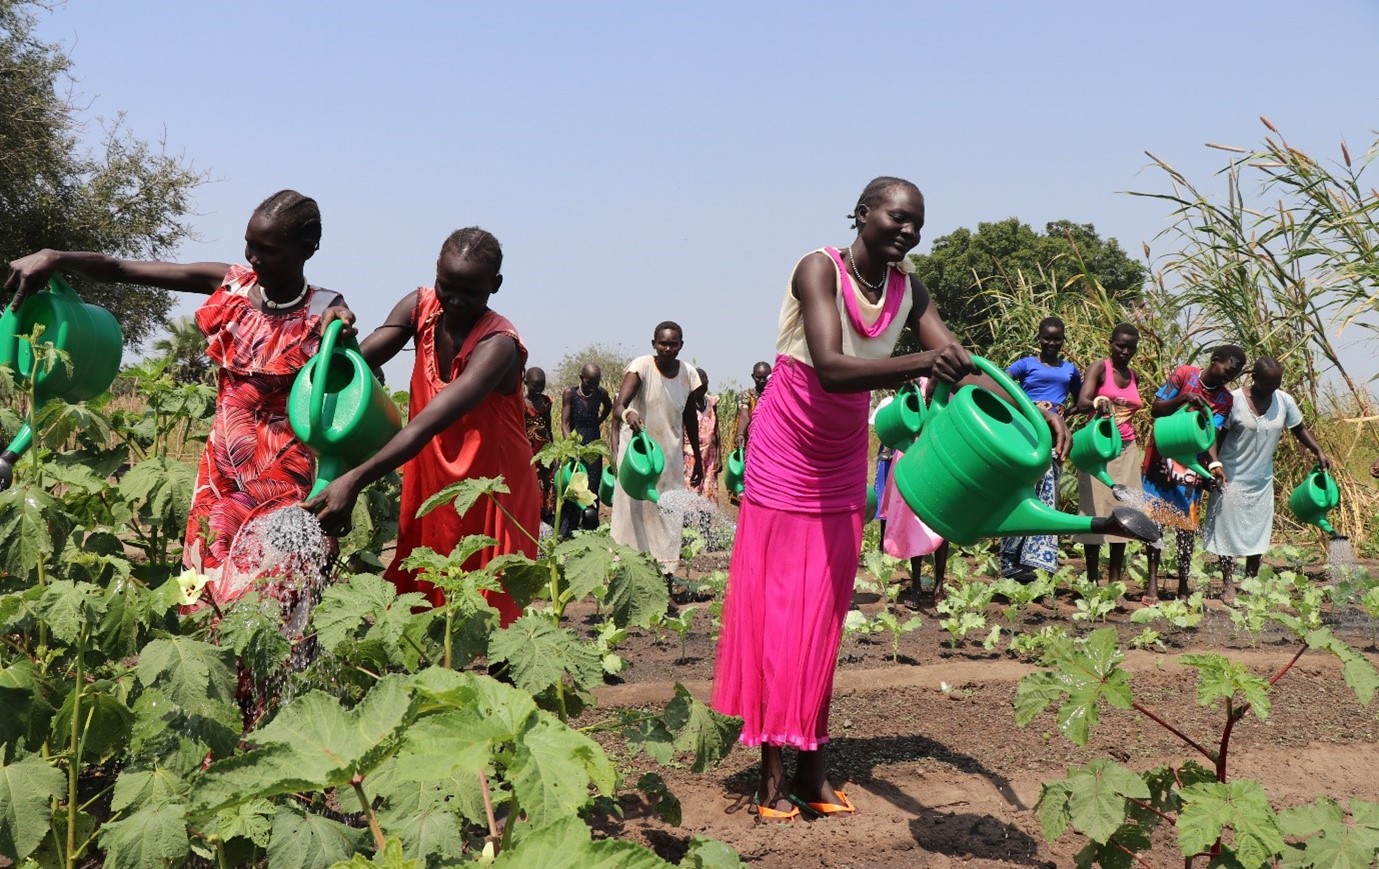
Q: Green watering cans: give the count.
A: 12